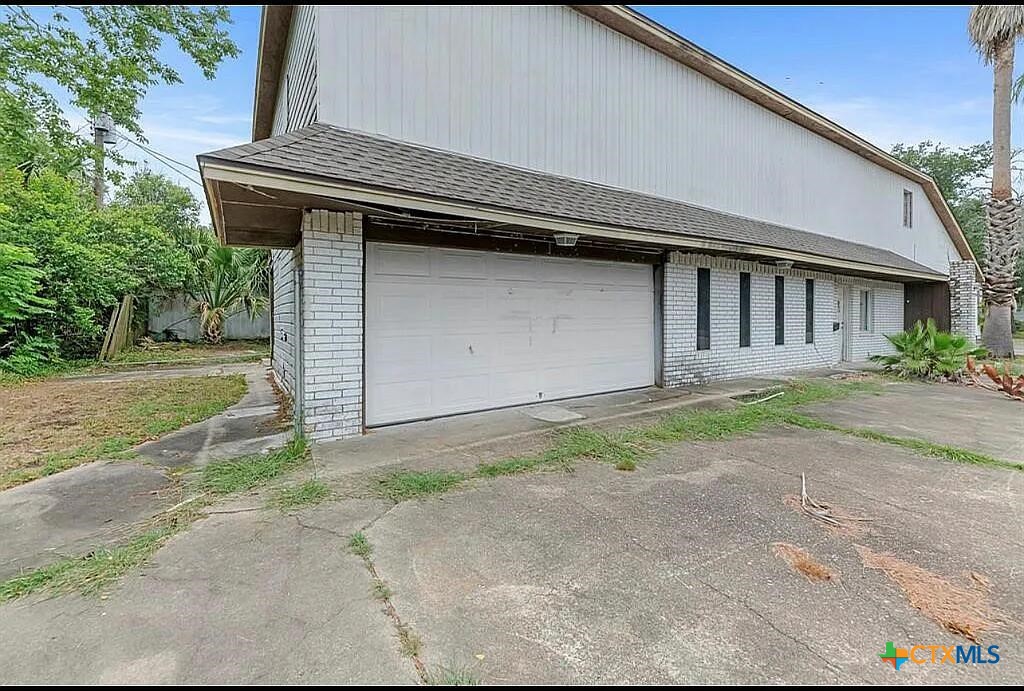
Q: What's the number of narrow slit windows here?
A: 4